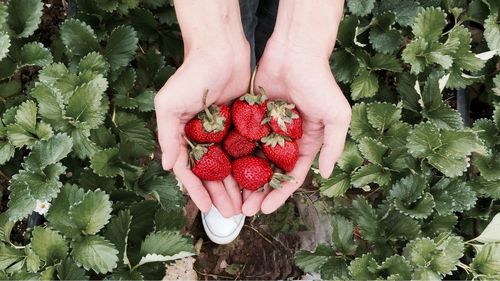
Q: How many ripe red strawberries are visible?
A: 7